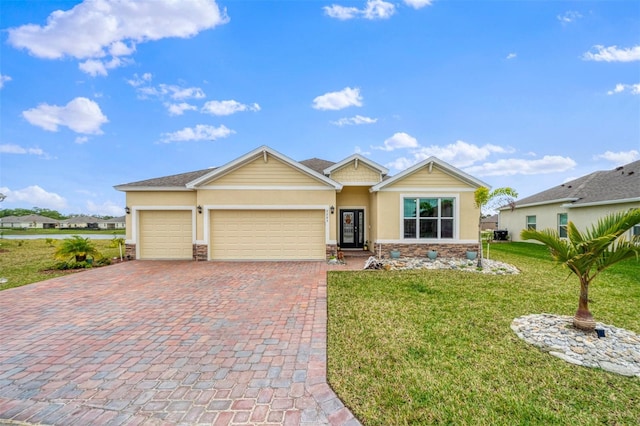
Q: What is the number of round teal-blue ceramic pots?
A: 3